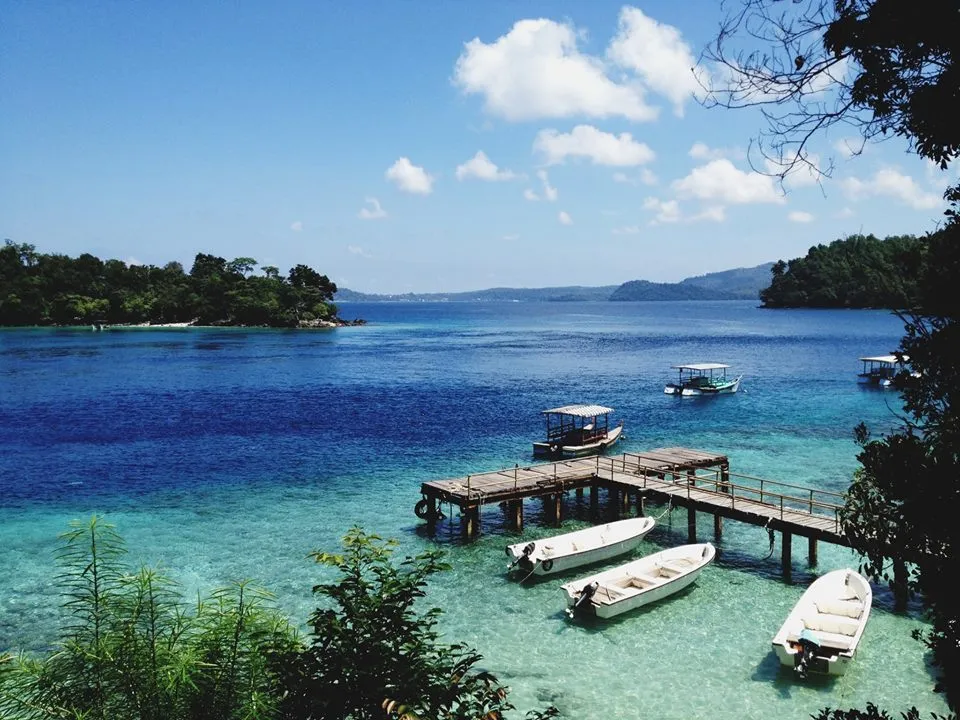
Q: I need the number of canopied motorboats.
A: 3